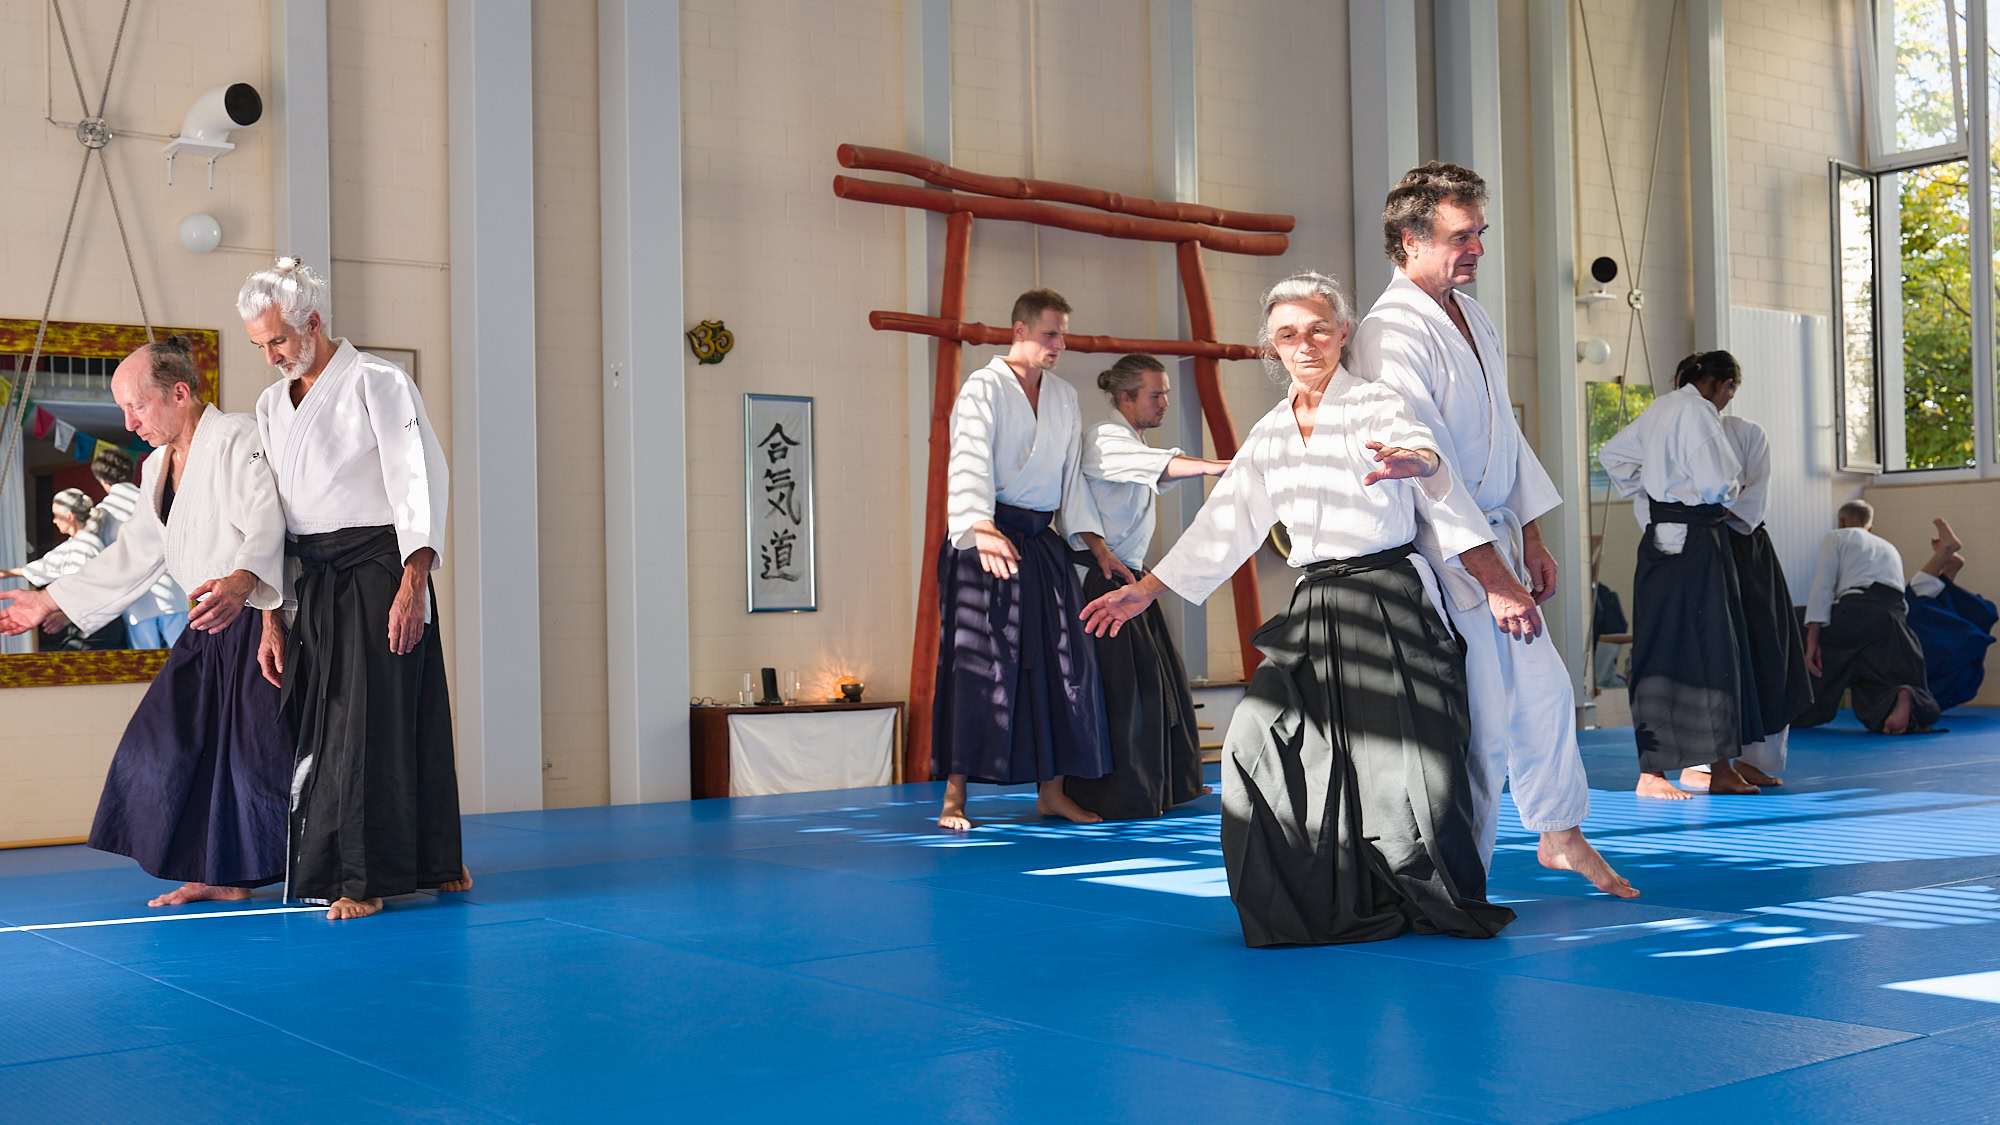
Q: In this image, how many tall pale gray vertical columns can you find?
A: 9